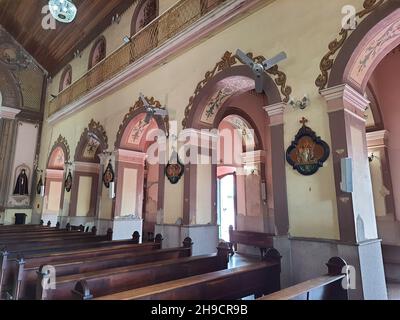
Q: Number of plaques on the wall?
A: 5